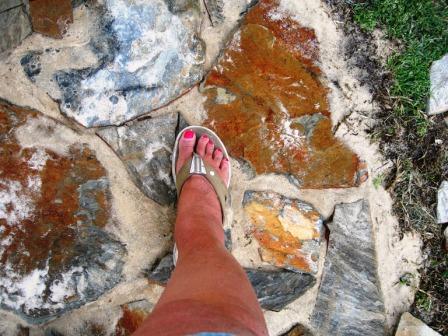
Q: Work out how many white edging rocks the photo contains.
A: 2